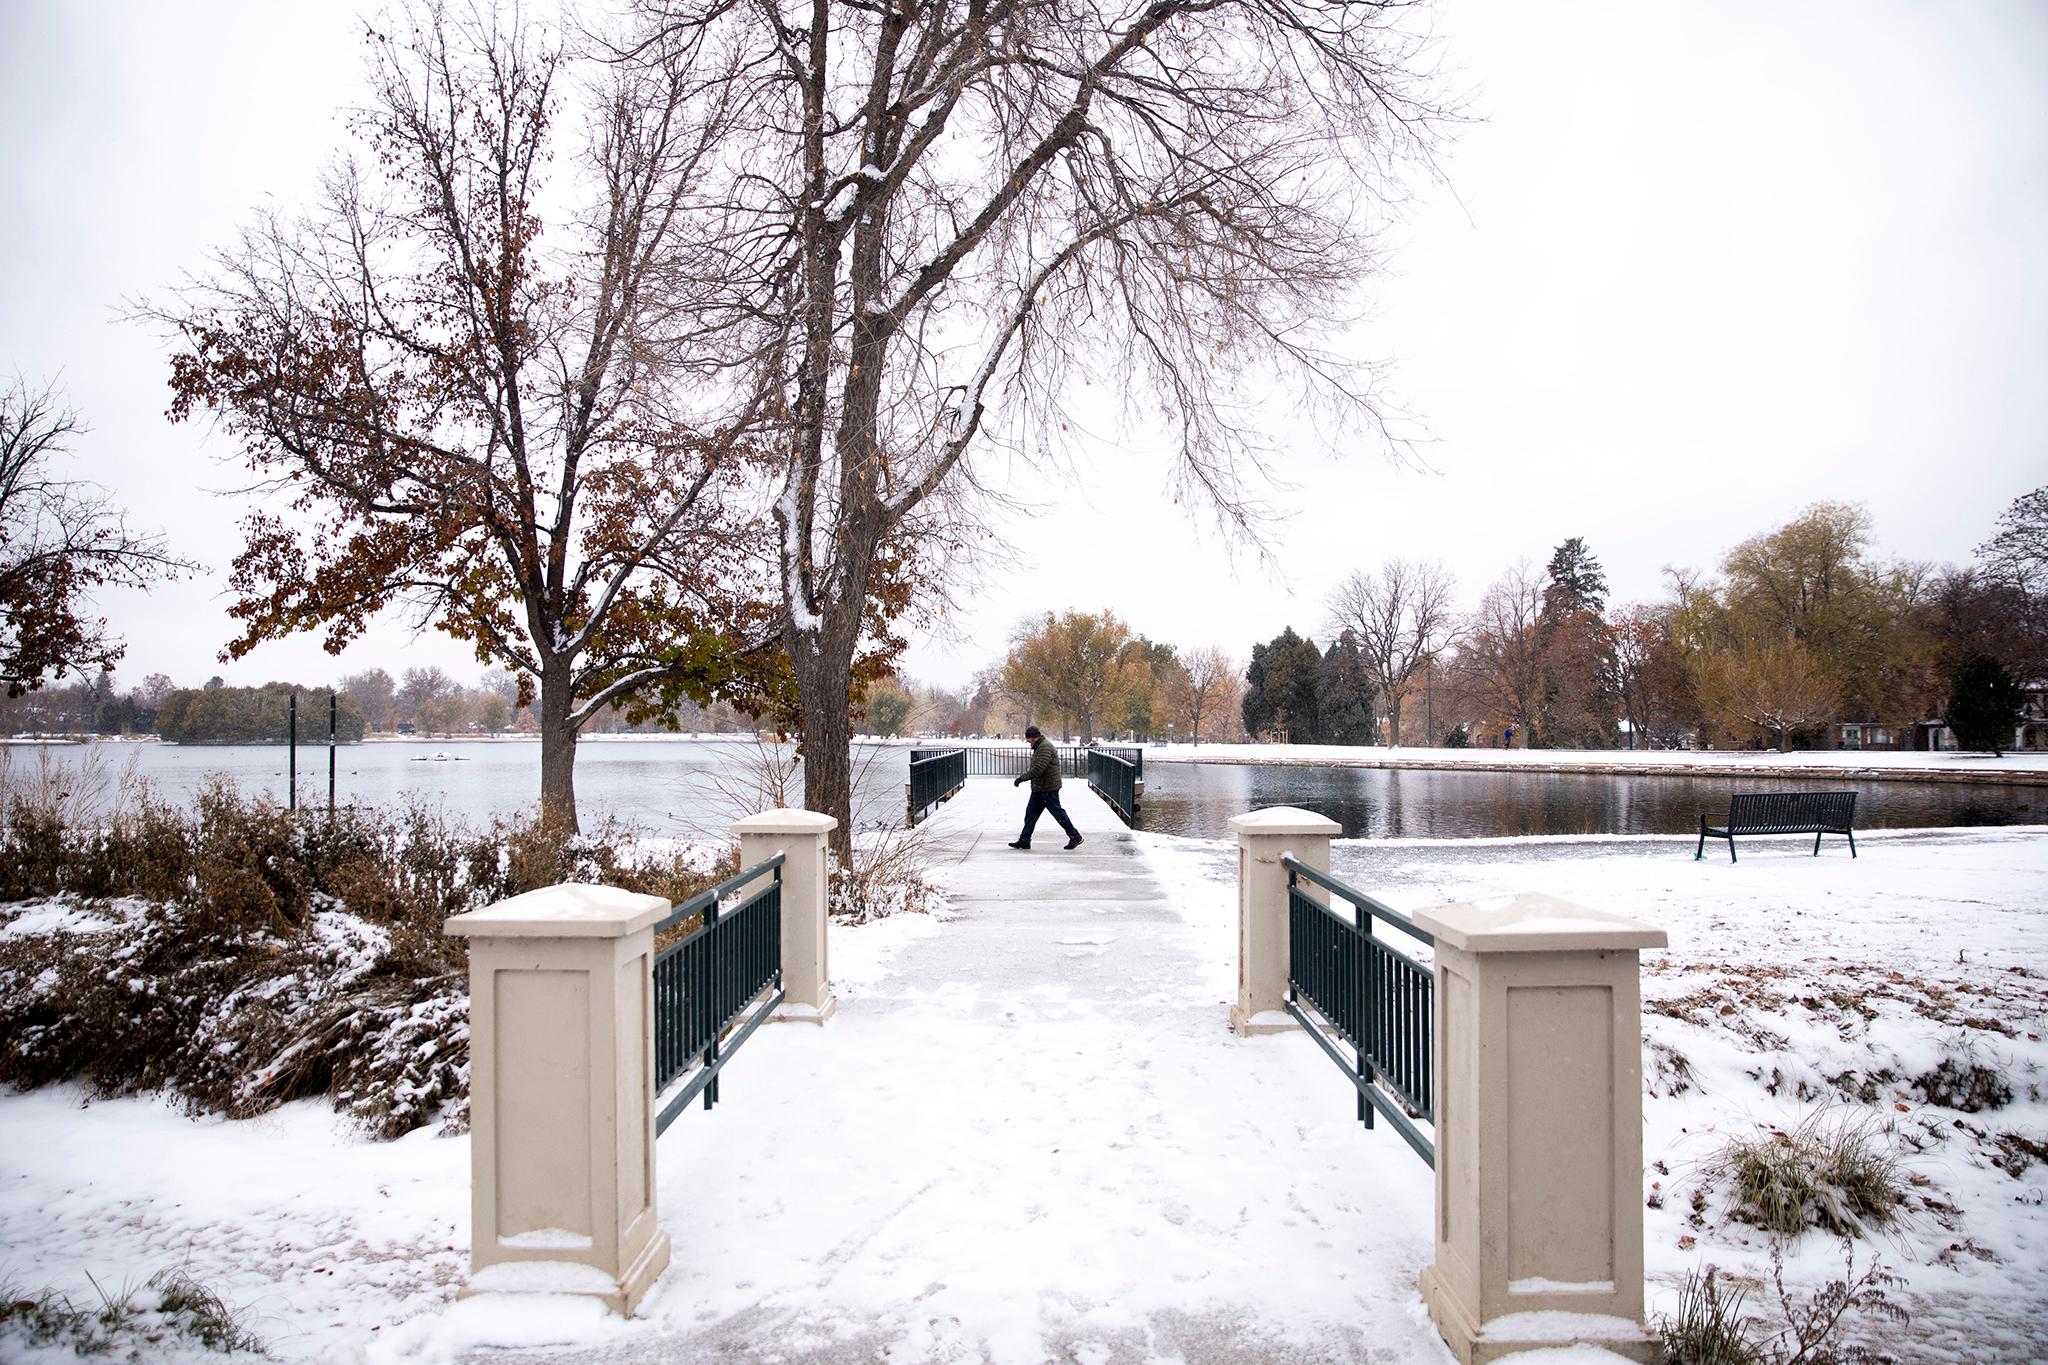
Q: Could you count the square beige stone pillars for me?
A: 4